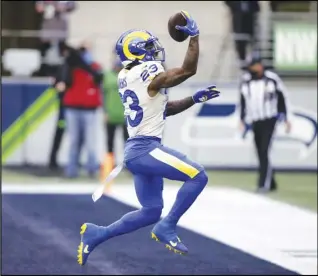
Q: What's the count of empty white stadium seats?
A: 1